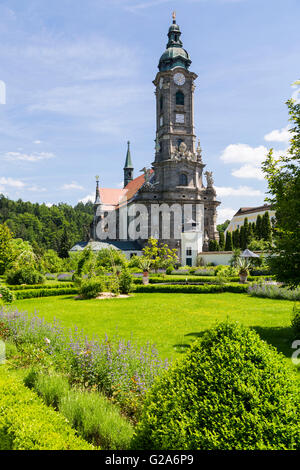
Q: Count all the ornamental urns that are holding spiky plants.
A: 2